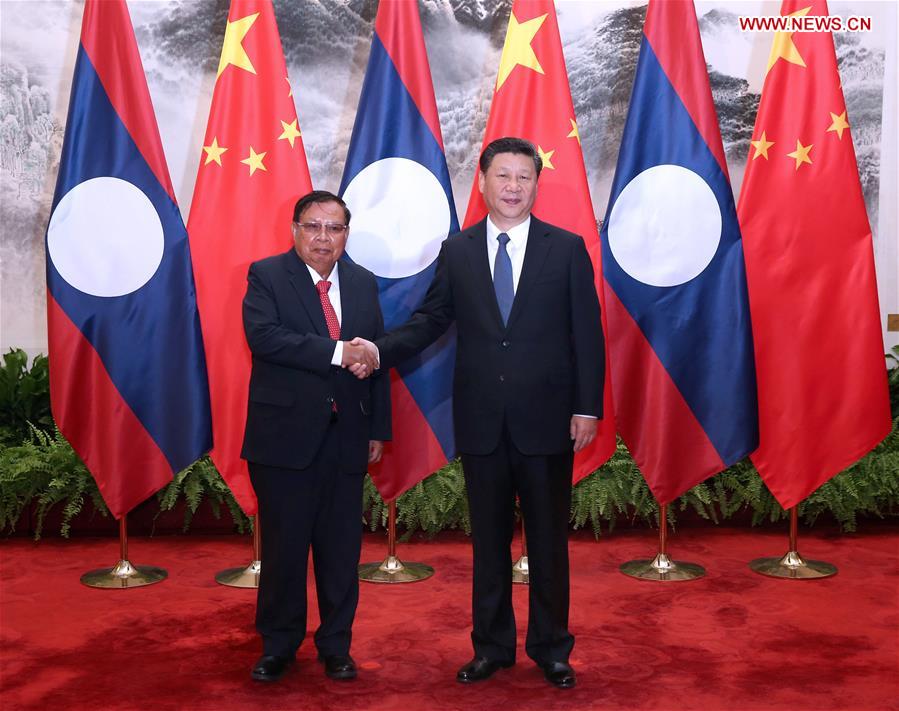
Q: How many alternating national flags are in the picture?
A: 6